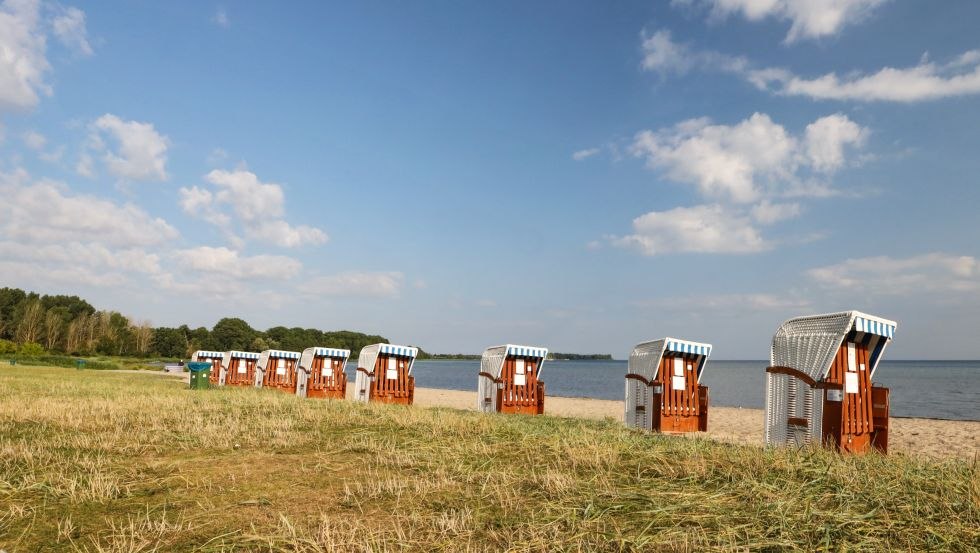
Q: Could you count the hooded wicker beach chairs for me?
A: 8